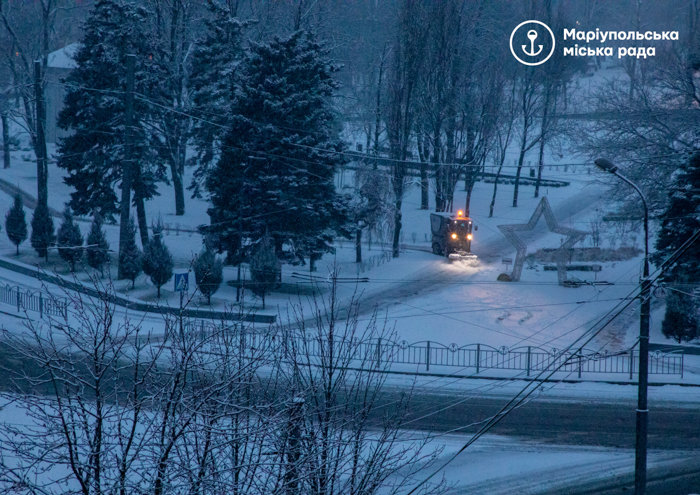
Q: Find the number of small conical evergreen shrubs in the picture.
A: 8